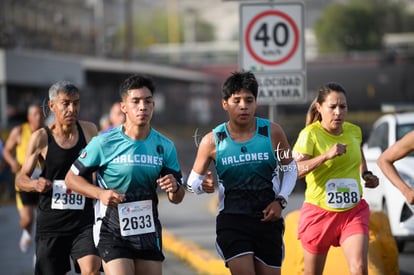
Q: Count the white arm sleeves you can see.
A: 2